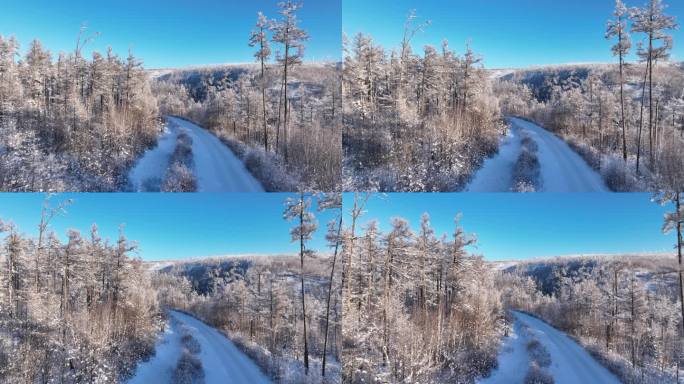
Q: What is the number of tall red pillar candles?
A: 0